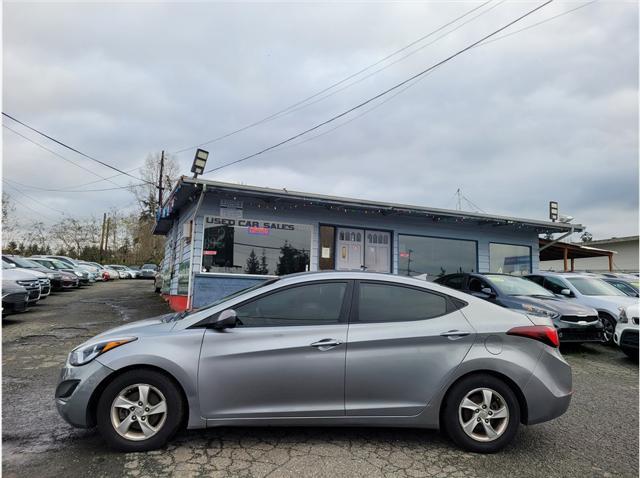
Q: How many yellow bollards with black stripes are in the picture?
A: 0